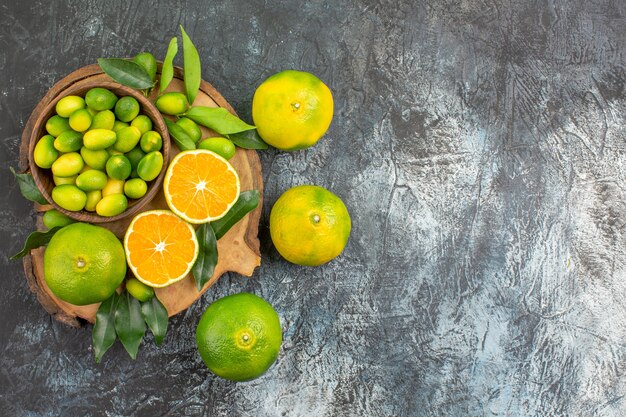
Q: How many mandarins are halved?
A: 2